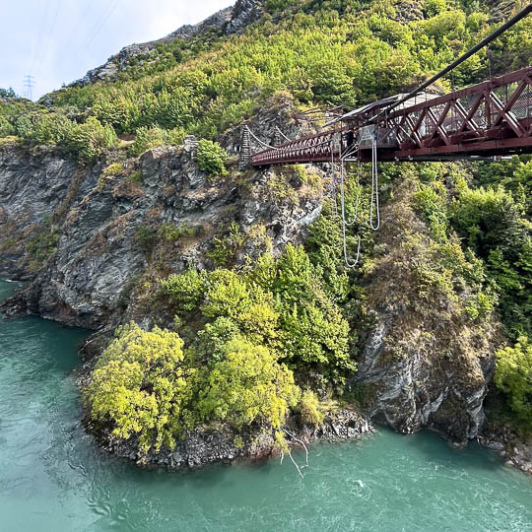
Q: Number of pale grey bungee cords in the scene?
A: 3